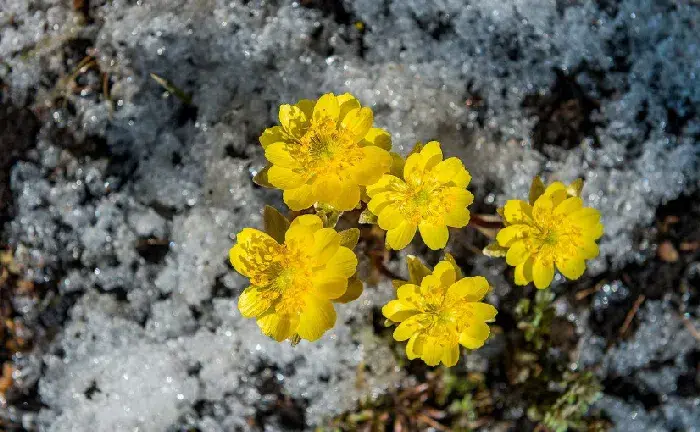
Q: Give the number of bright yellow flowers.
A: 5